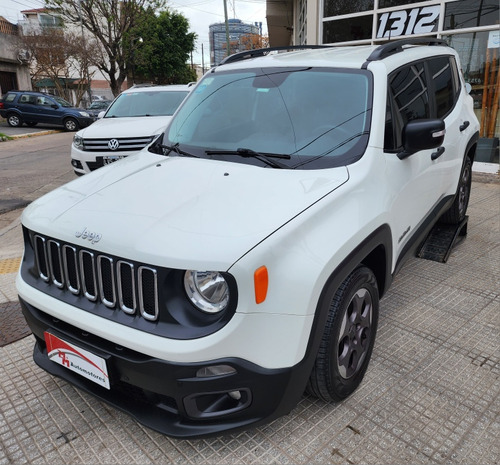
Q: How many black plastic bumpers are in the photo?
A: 1